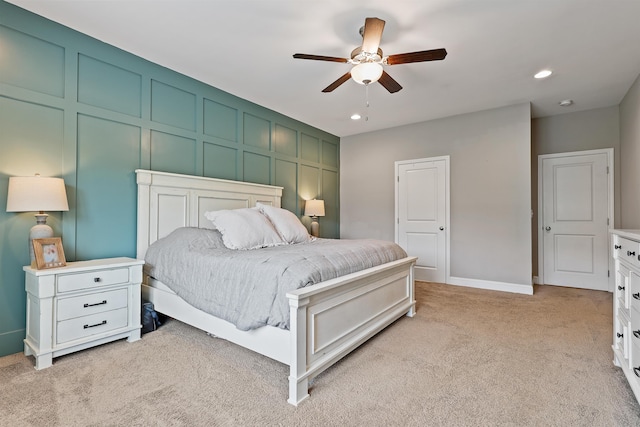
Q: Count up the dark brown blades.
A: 4